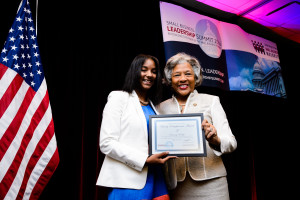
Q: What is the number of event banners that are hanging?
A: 1